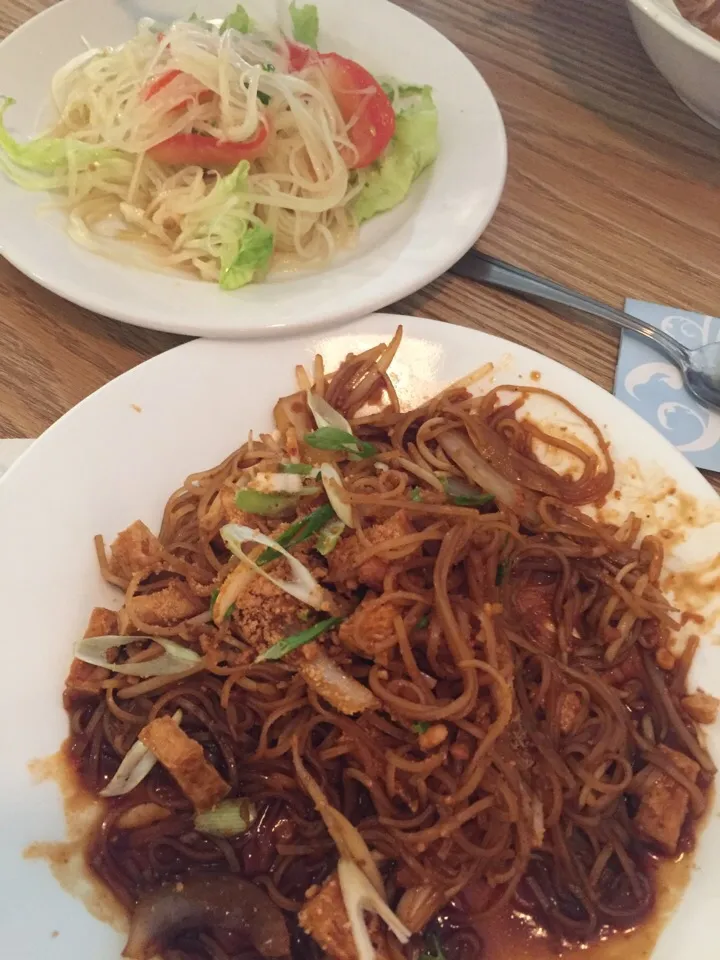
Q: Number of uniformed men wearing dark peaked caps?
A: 0